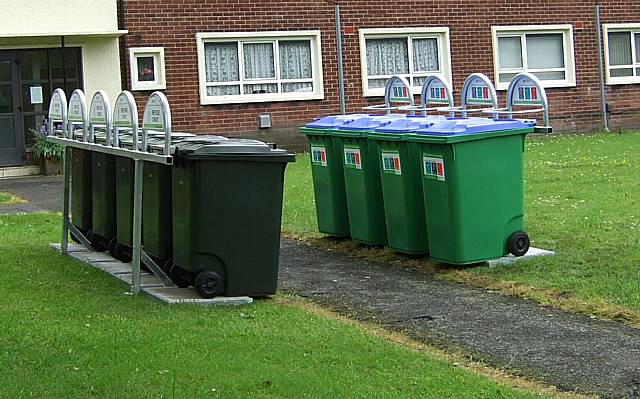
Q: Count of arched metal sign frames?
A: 9